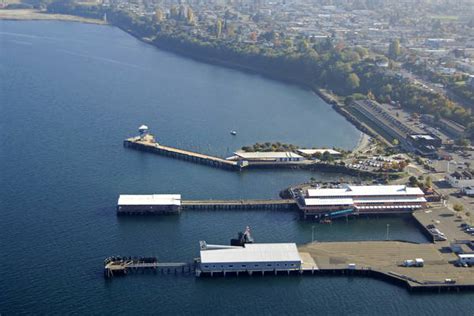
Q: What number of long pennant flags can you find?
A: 0